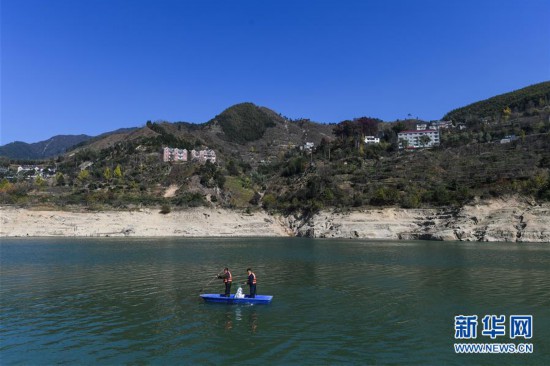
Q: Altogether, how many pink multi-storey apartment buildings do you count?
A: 2